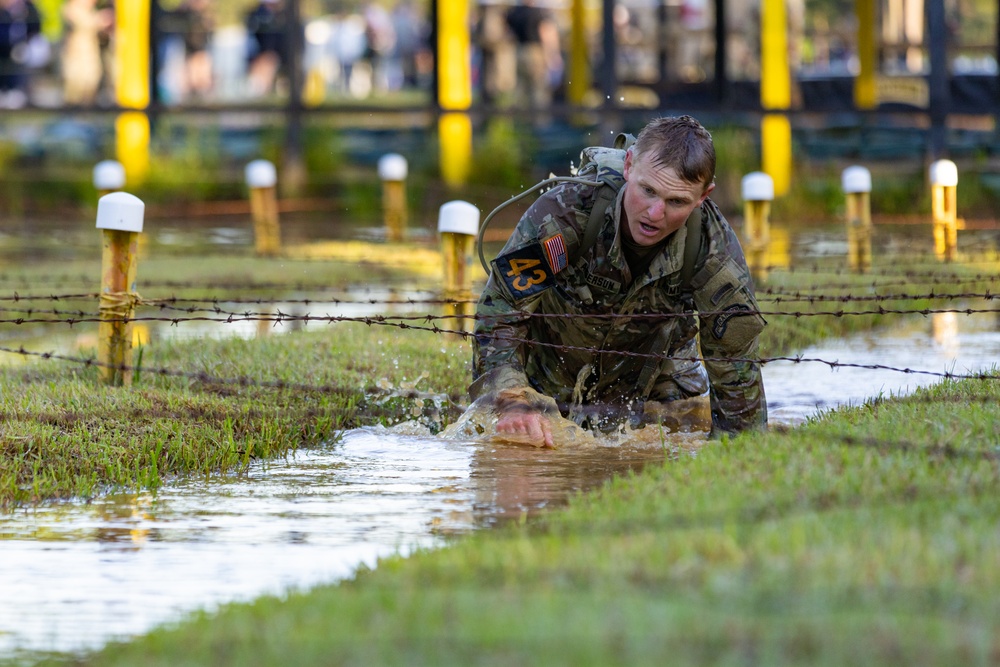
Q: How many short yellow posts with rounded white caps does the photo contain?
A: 8